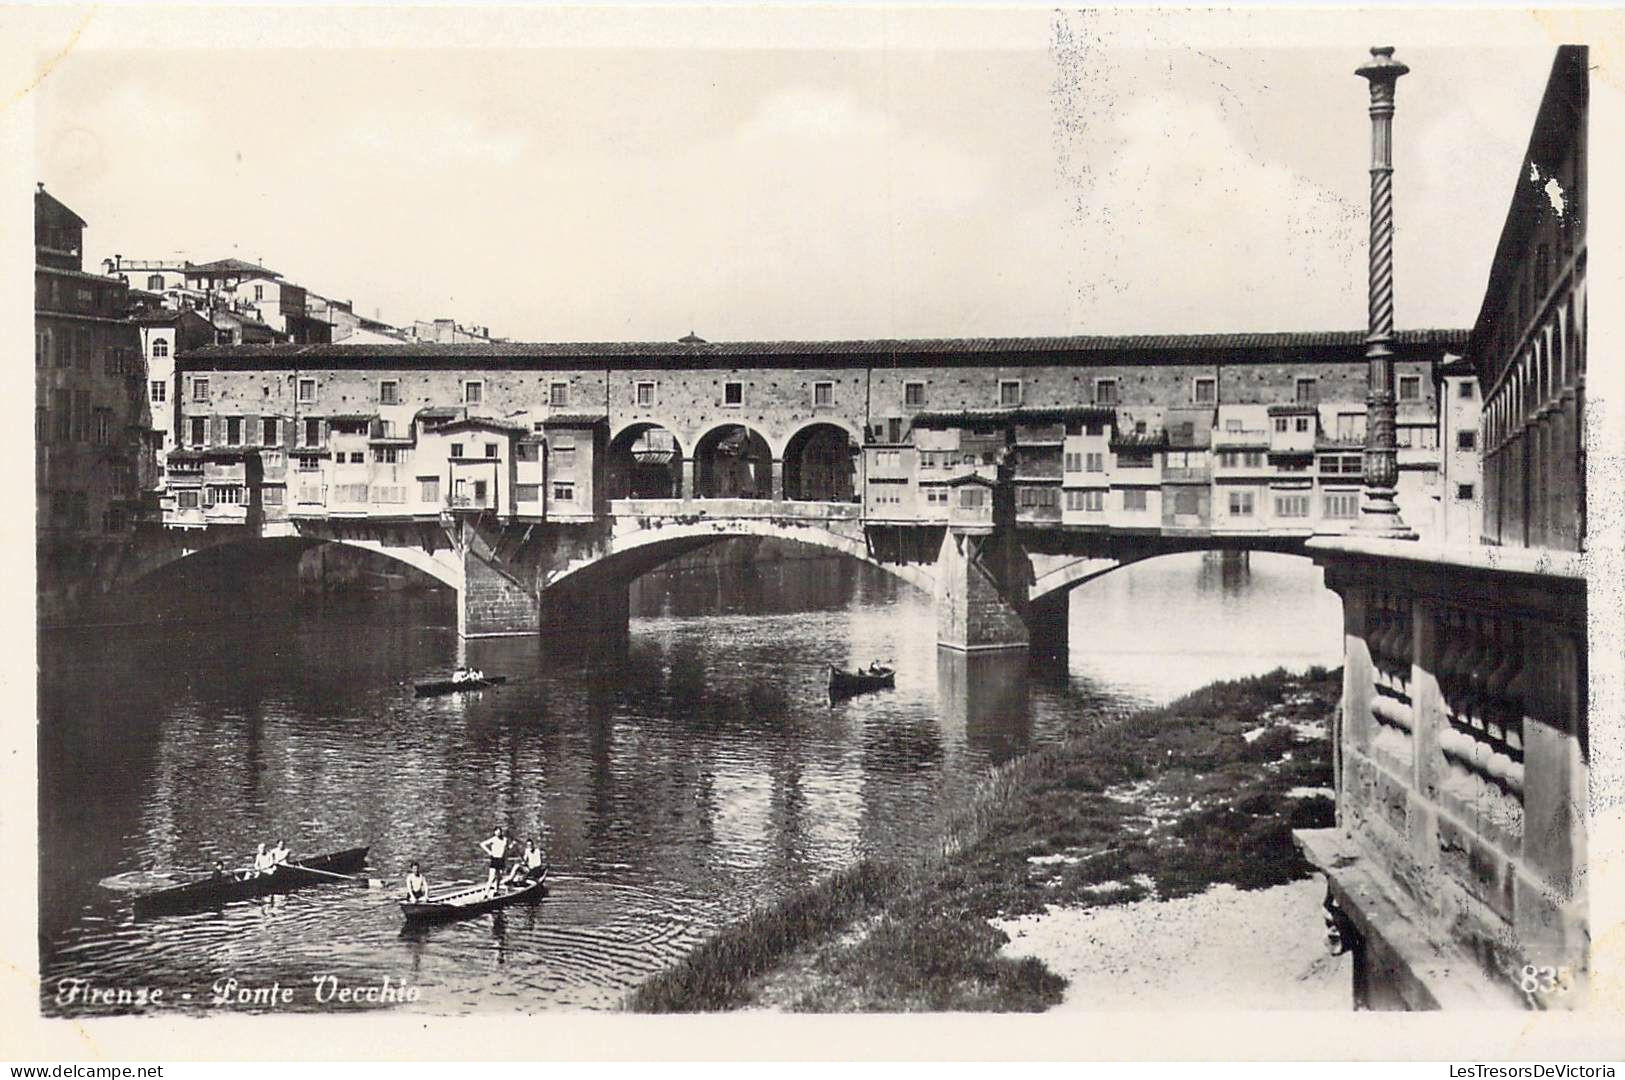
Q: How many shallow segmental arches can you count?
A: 3